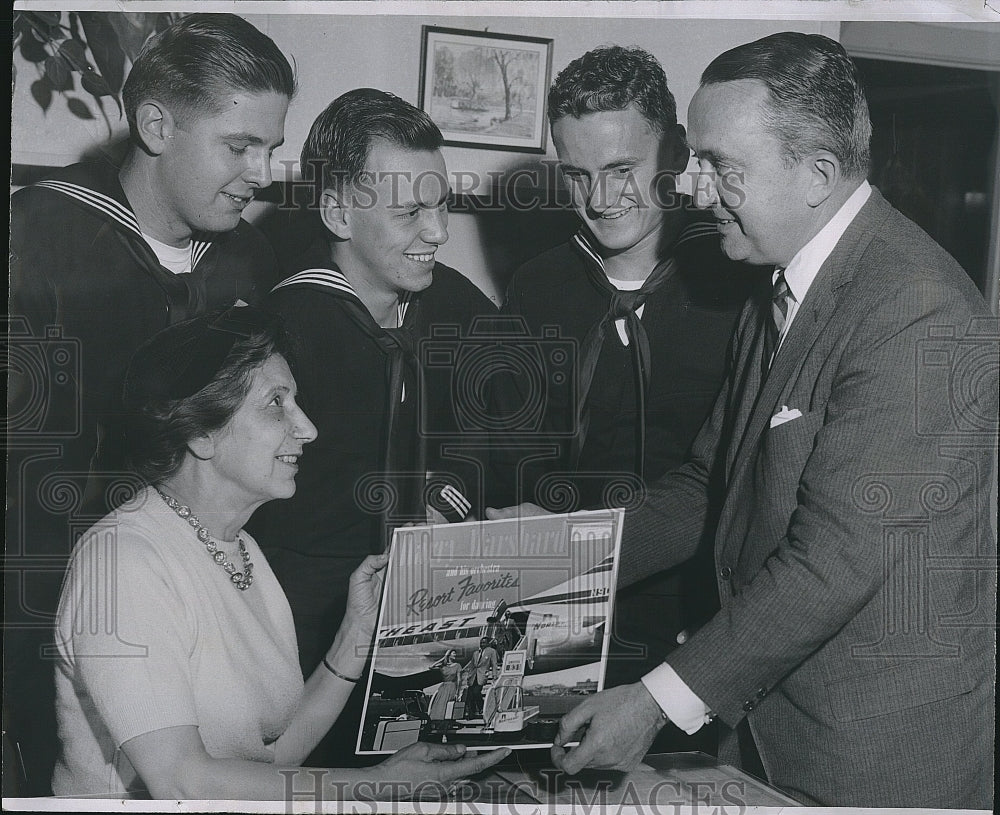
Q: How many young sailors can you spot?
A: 3